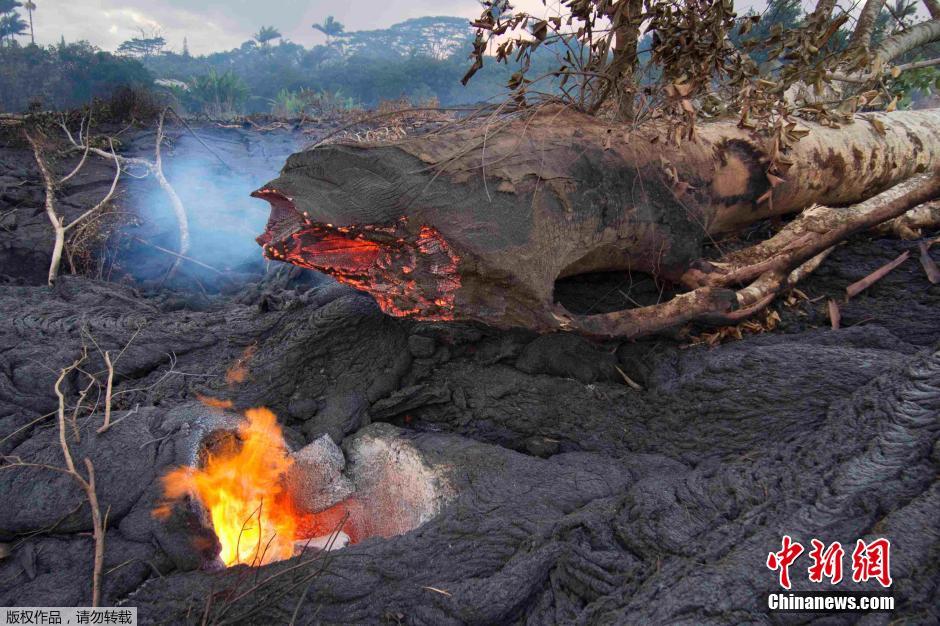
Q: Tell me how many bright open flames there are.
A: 1